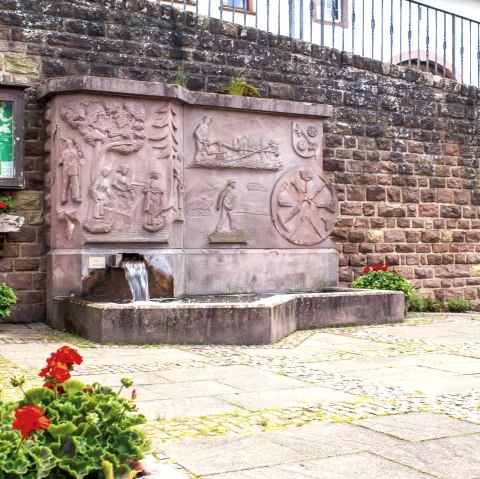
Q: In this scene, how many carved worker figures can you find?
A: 6